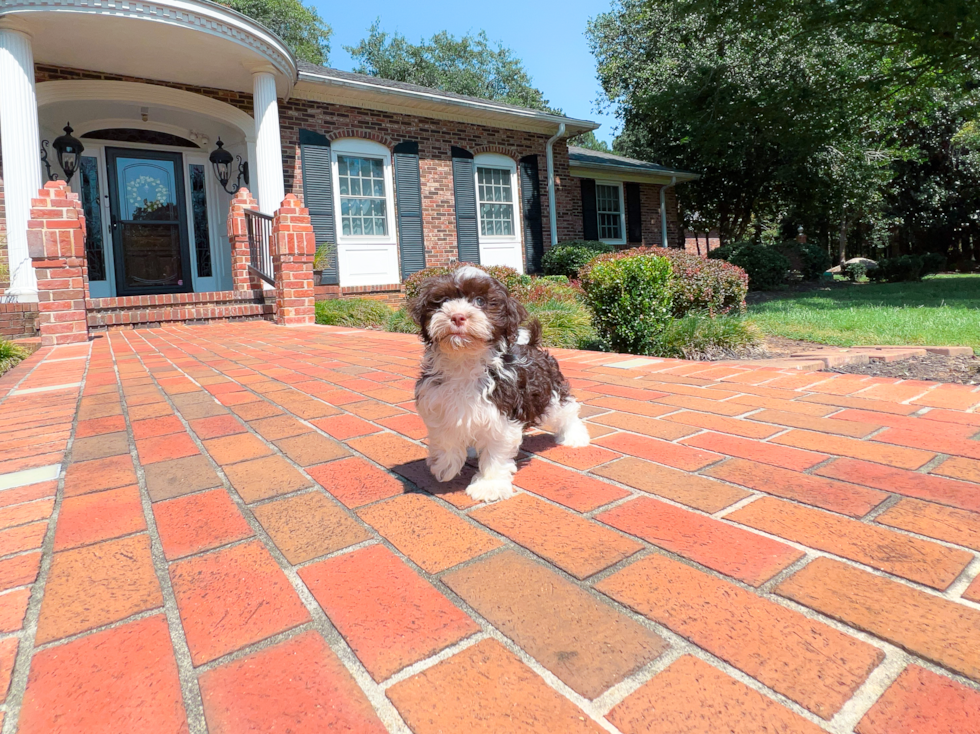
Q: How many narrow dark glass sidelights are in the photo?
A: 2